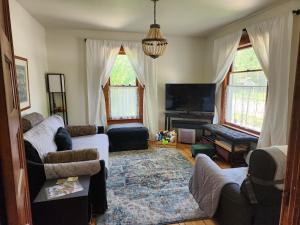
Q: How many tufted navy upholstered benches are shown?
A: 1